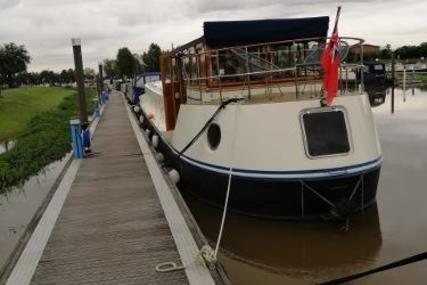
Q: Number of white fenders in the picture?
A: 6